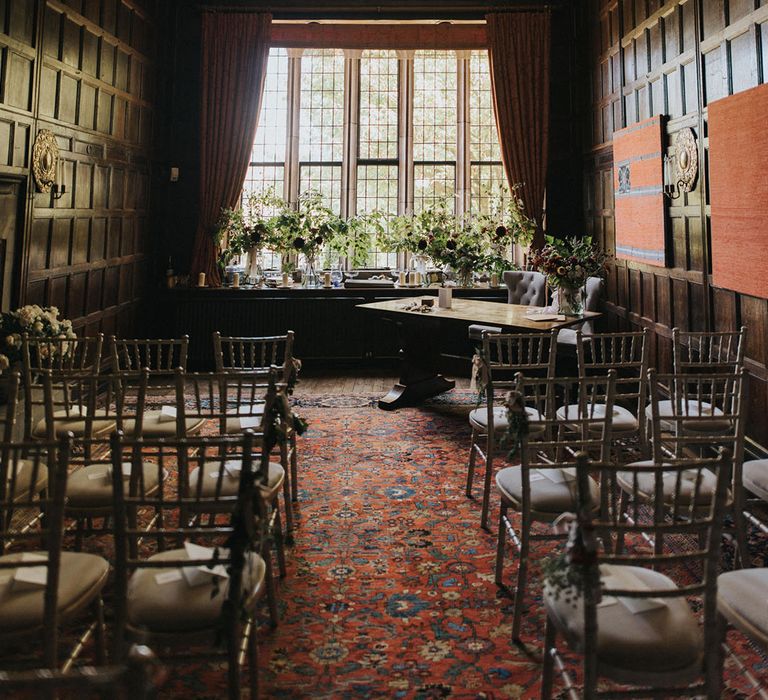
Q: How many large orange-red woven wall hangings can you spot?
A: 2